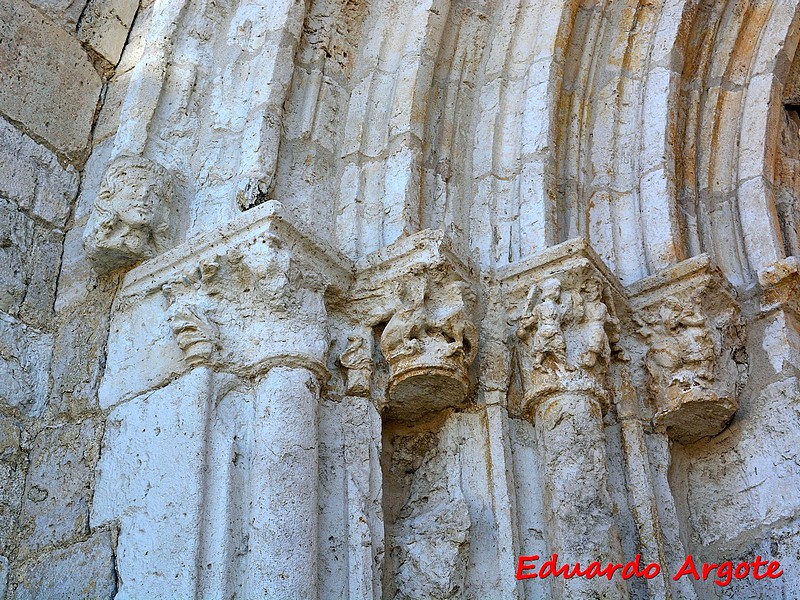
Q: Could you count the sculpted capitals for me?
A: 4